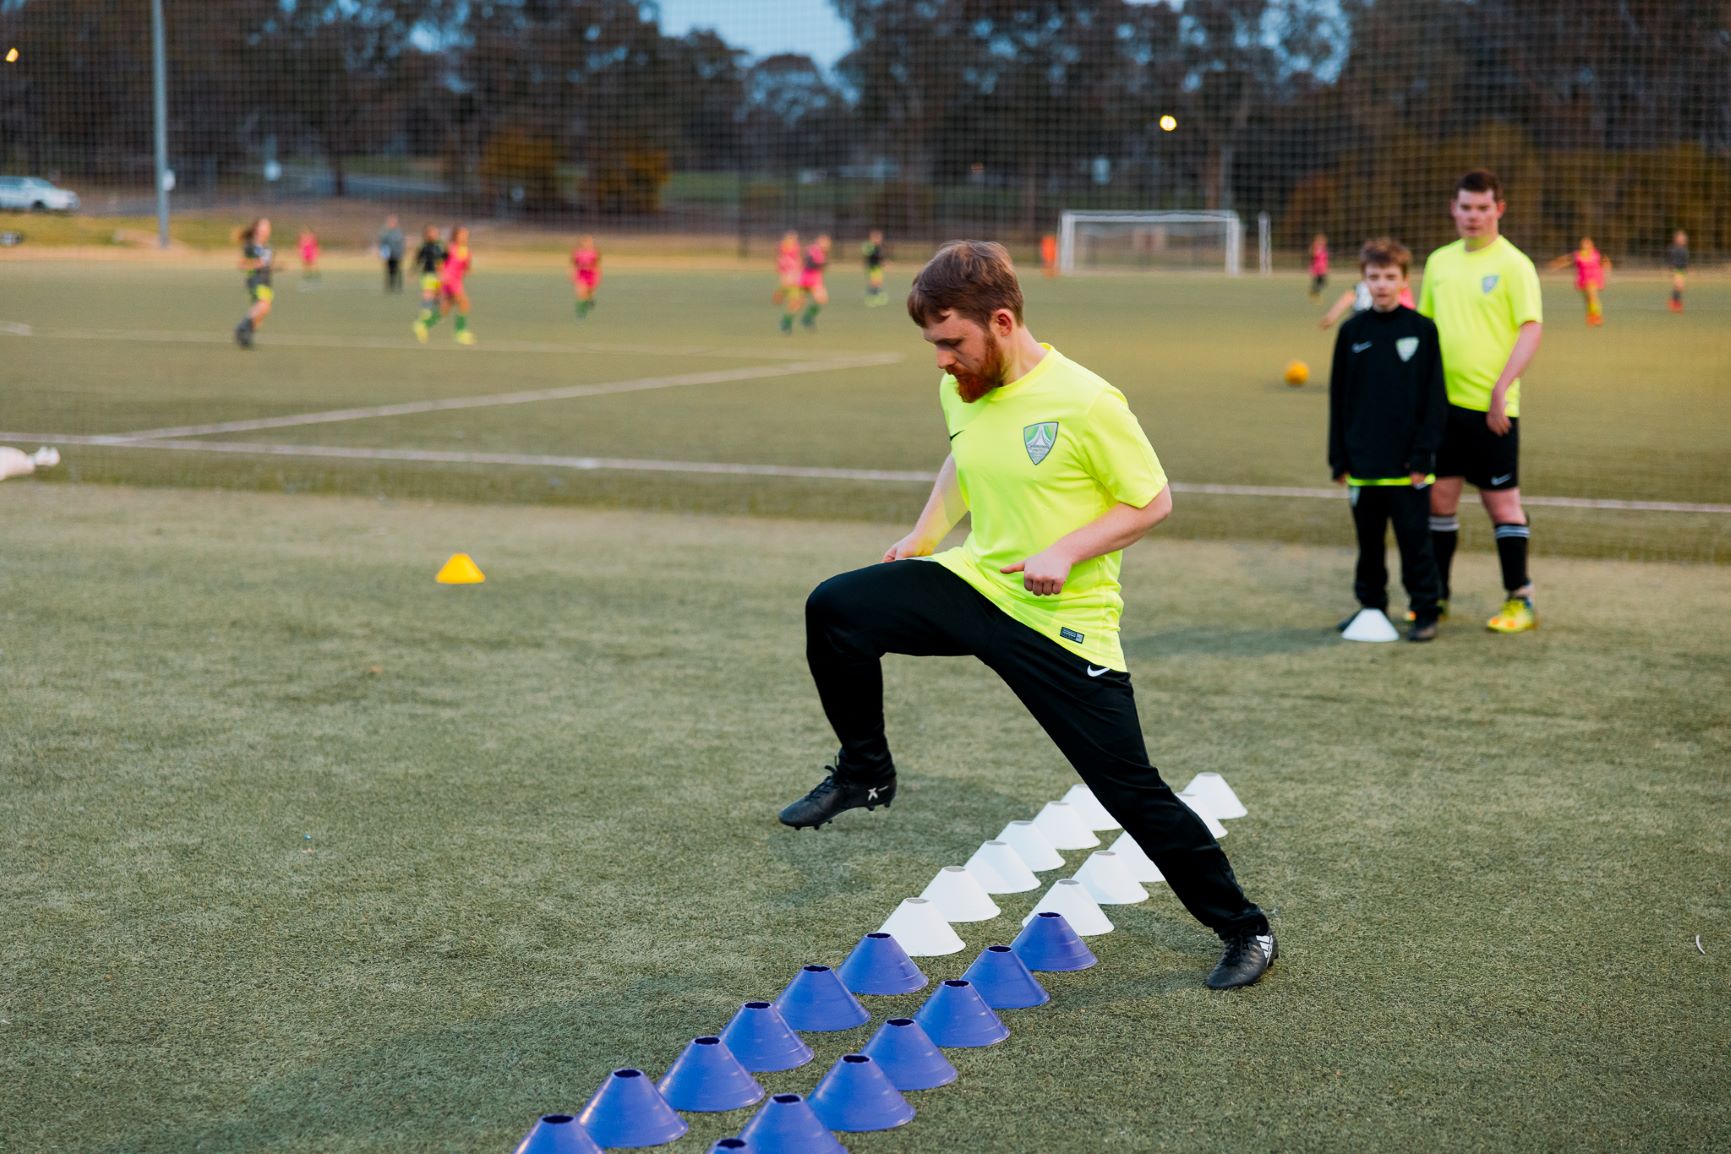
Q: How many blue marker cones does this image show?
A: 13